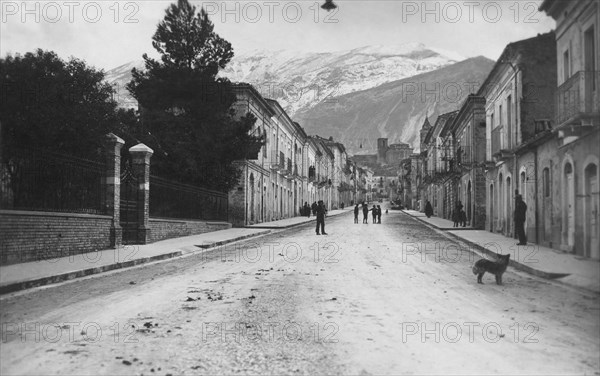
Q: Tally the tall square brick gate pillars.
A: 2